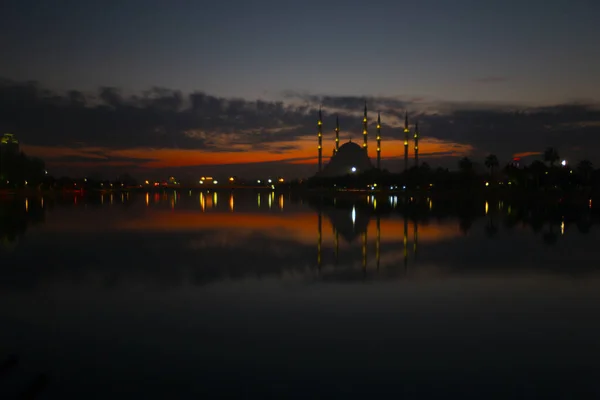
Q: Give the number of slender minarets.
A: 6